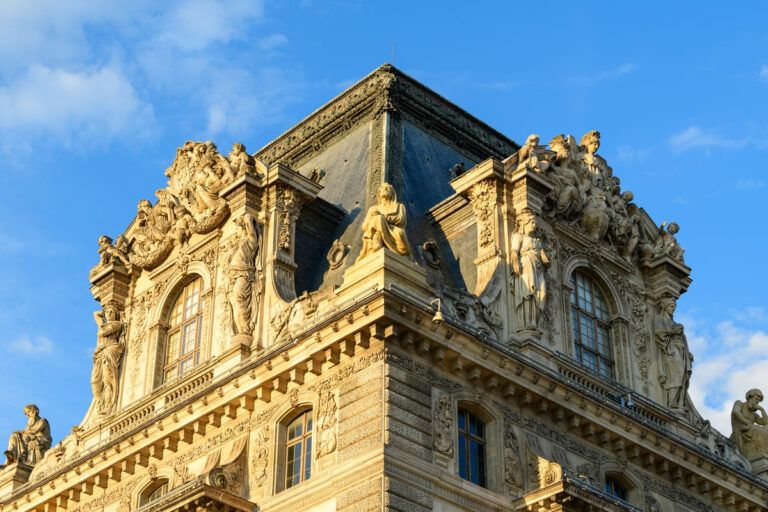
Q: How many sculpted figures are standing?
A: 4